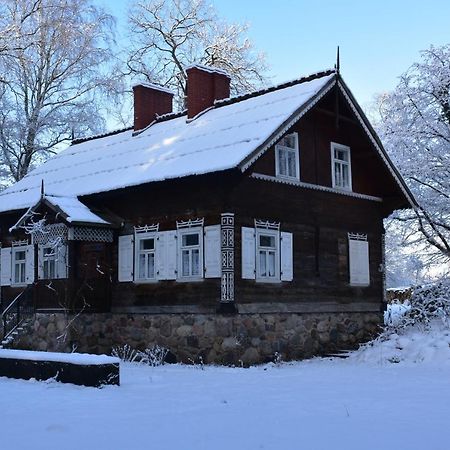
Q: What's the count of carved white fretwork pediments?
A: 5